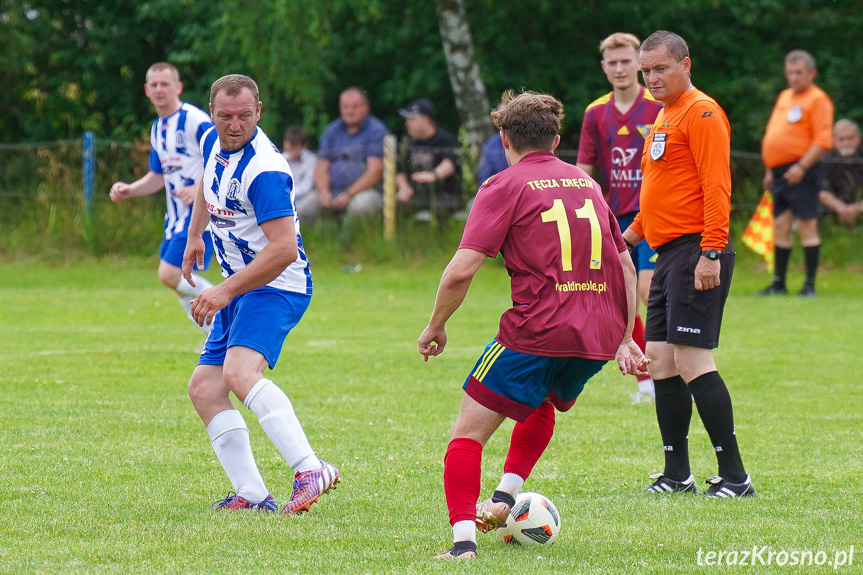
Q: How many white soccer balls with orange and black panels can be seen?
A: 1